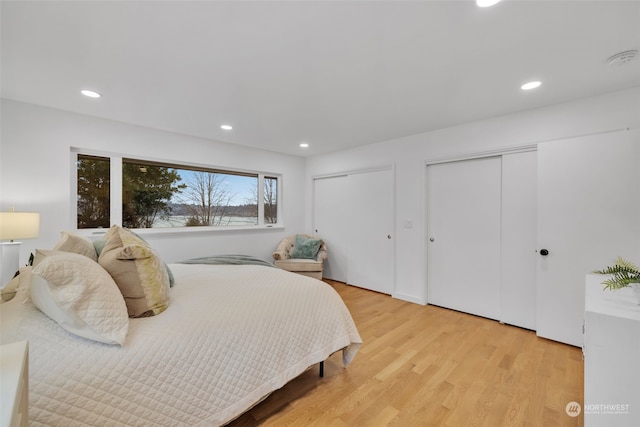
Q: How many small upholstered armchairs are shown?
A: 1